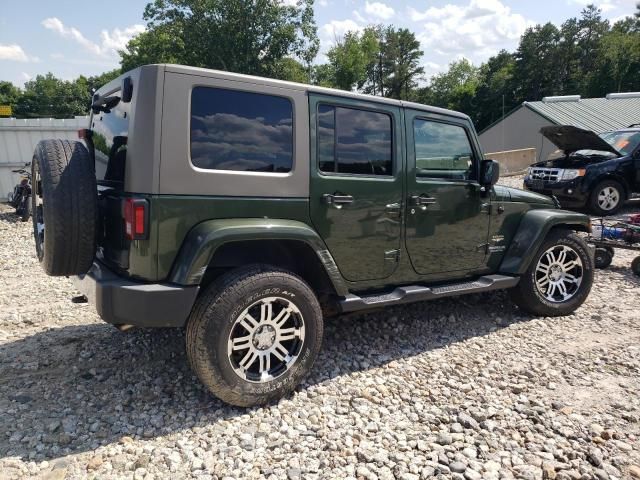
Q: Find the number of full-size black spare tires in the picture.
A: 1